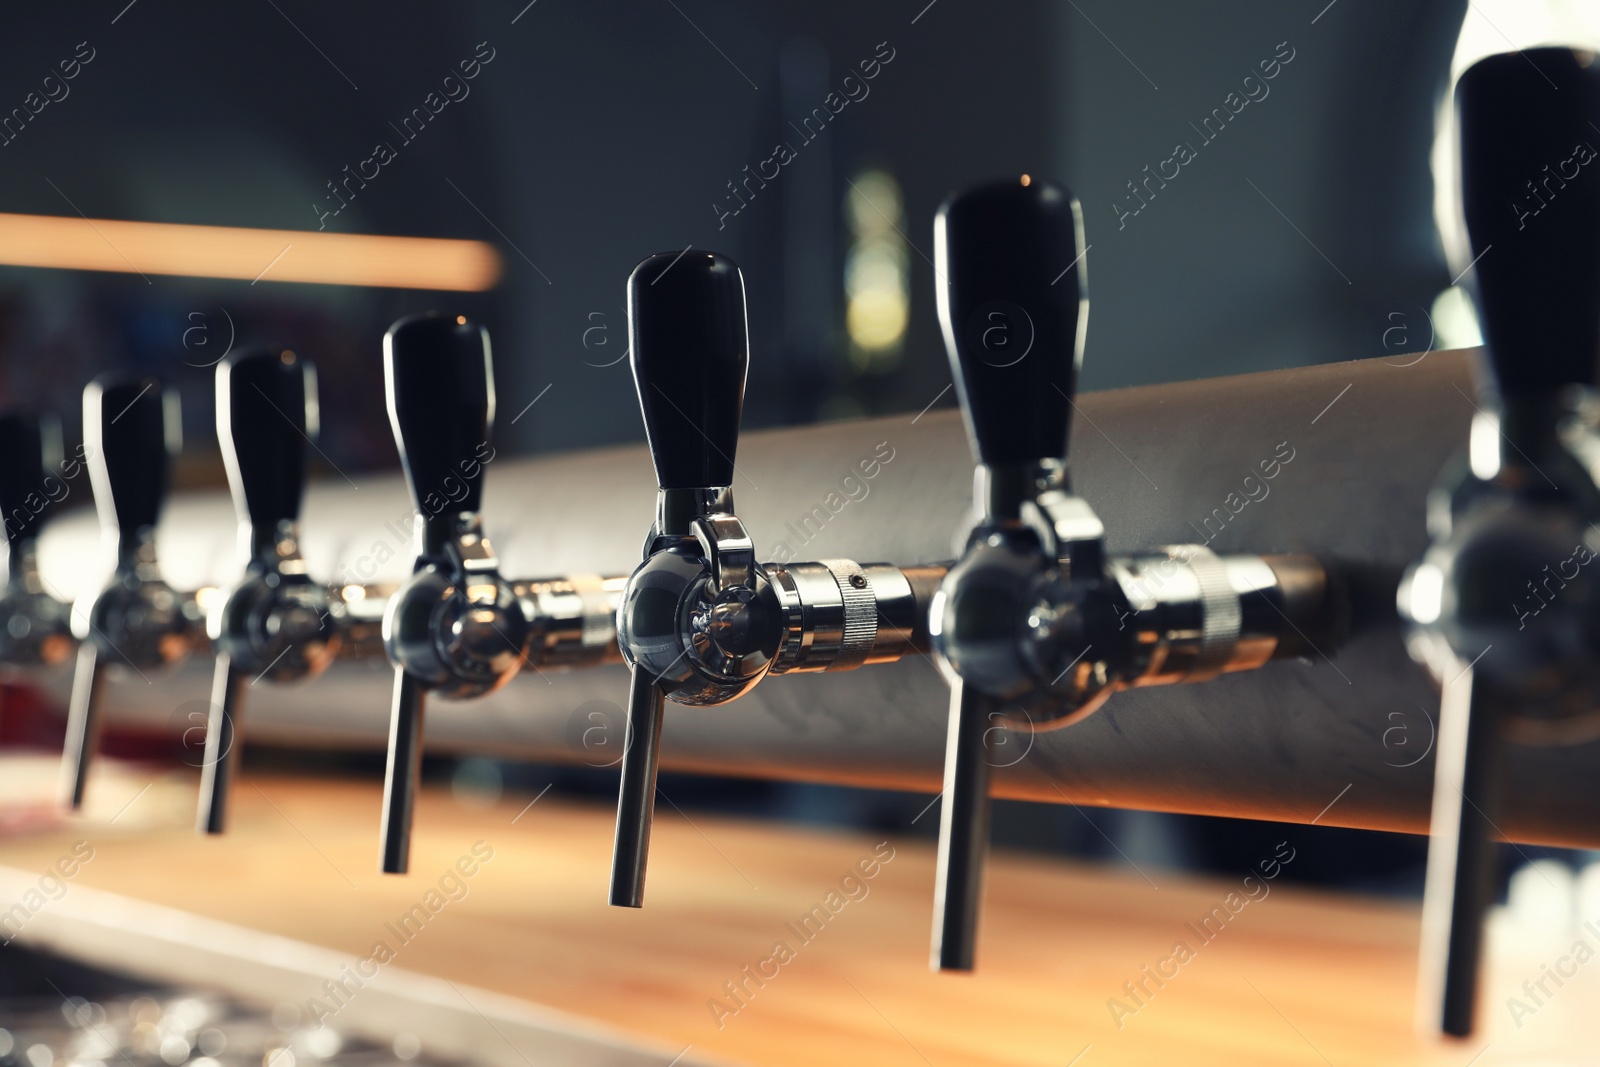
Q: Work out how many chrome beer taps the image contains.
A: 7